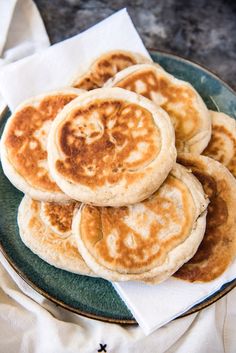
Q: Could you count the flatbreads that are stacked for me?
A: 8